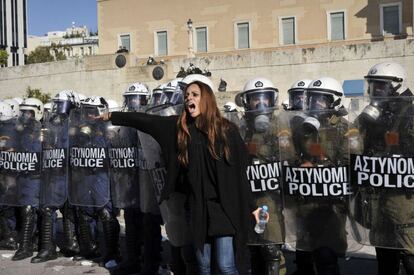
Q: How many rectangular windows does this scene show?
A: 7